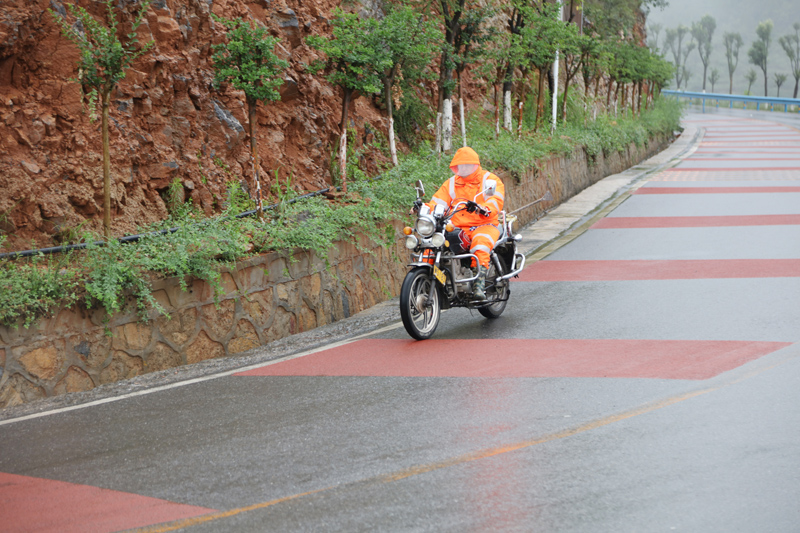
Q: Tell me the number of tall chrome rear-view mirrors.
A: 2